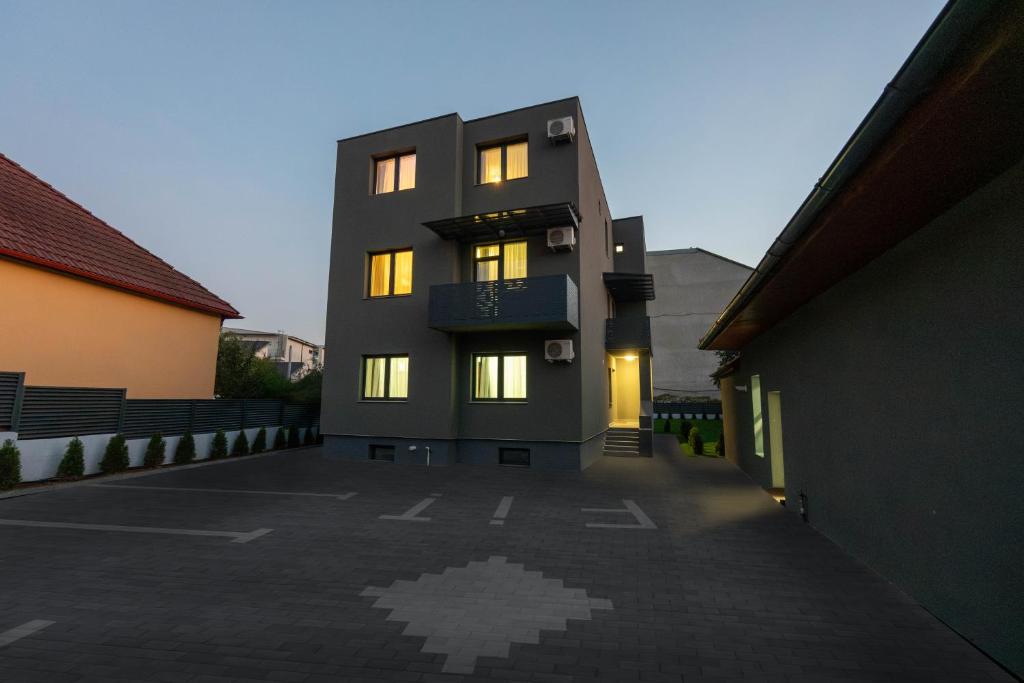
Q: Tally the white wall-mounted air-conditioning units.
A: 3